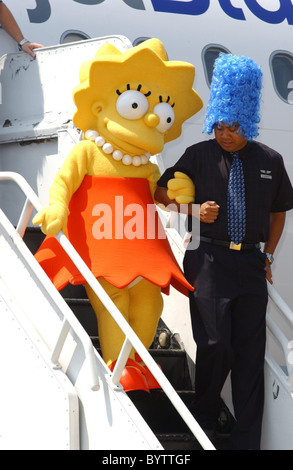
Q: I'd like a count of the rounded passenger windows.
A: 4